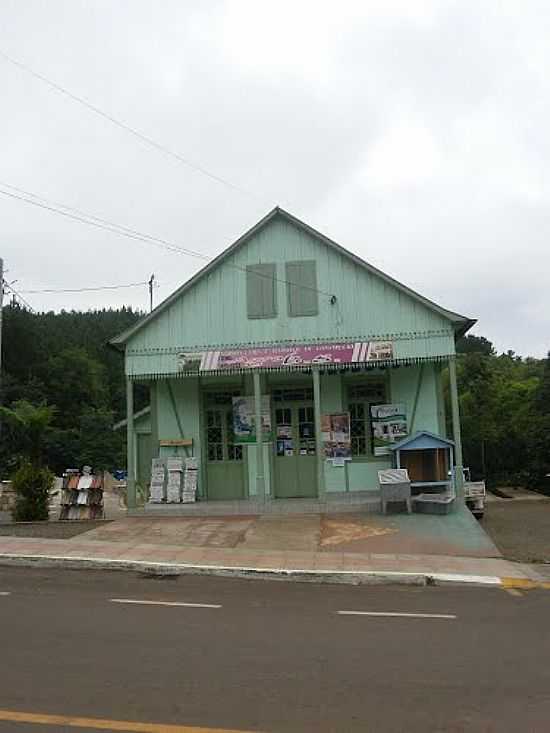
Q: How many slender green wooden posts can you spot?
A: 4